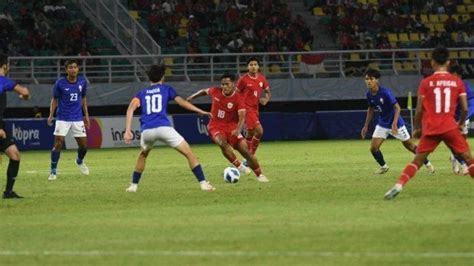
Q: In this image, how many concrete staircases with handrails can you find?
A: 1